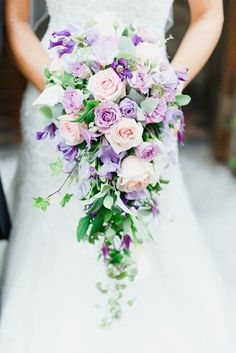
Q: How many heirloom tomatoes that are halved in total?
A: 0